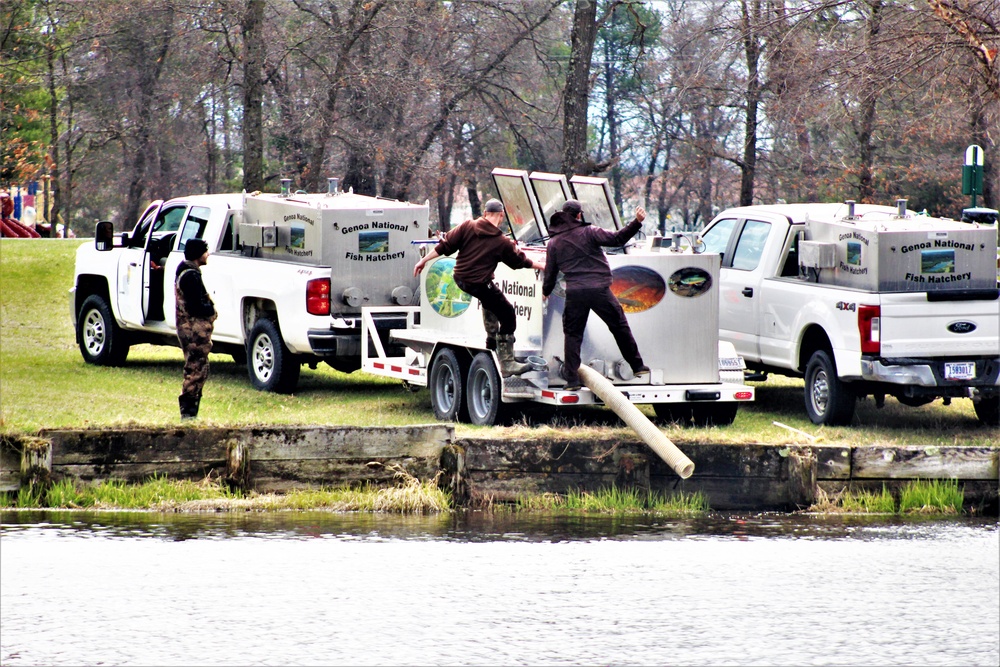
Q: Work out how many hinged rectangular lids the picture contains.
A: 3